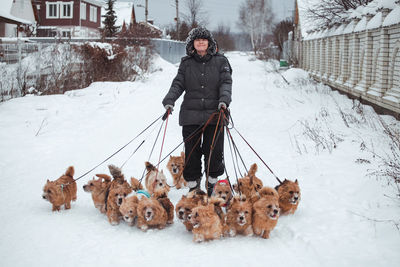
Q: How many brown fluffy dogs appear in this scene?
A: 14